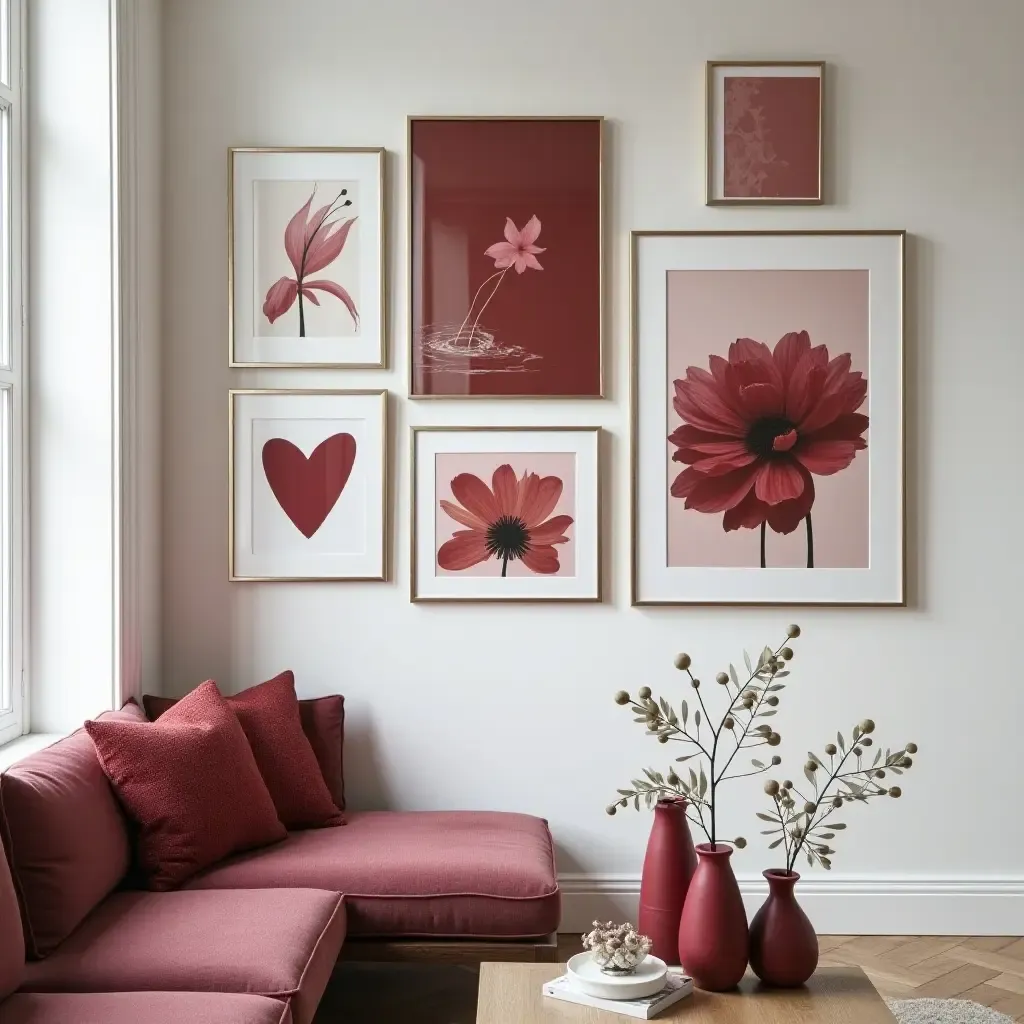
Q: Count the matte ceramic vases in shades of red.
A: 3